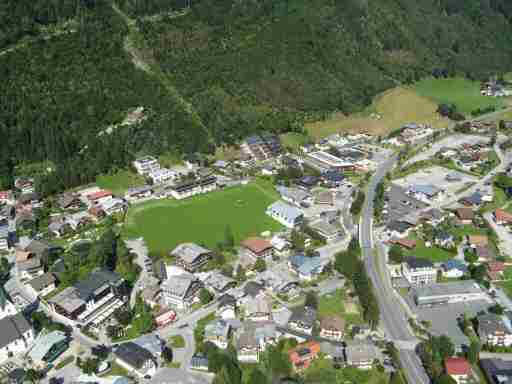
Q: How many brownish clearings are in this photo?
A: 1